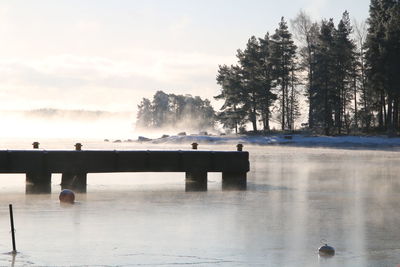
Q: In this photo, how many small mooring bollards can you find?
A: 4